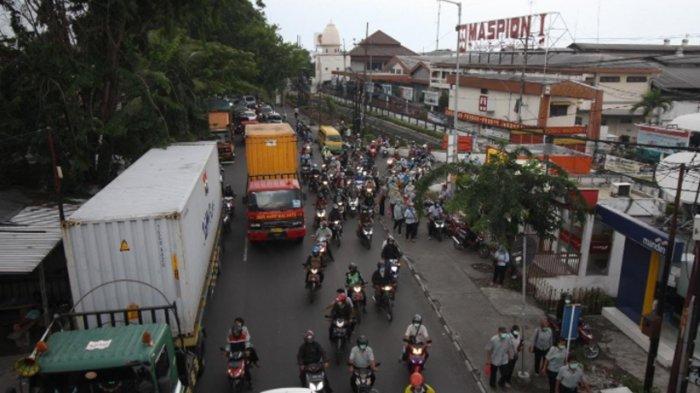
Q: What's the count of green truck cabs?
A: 1